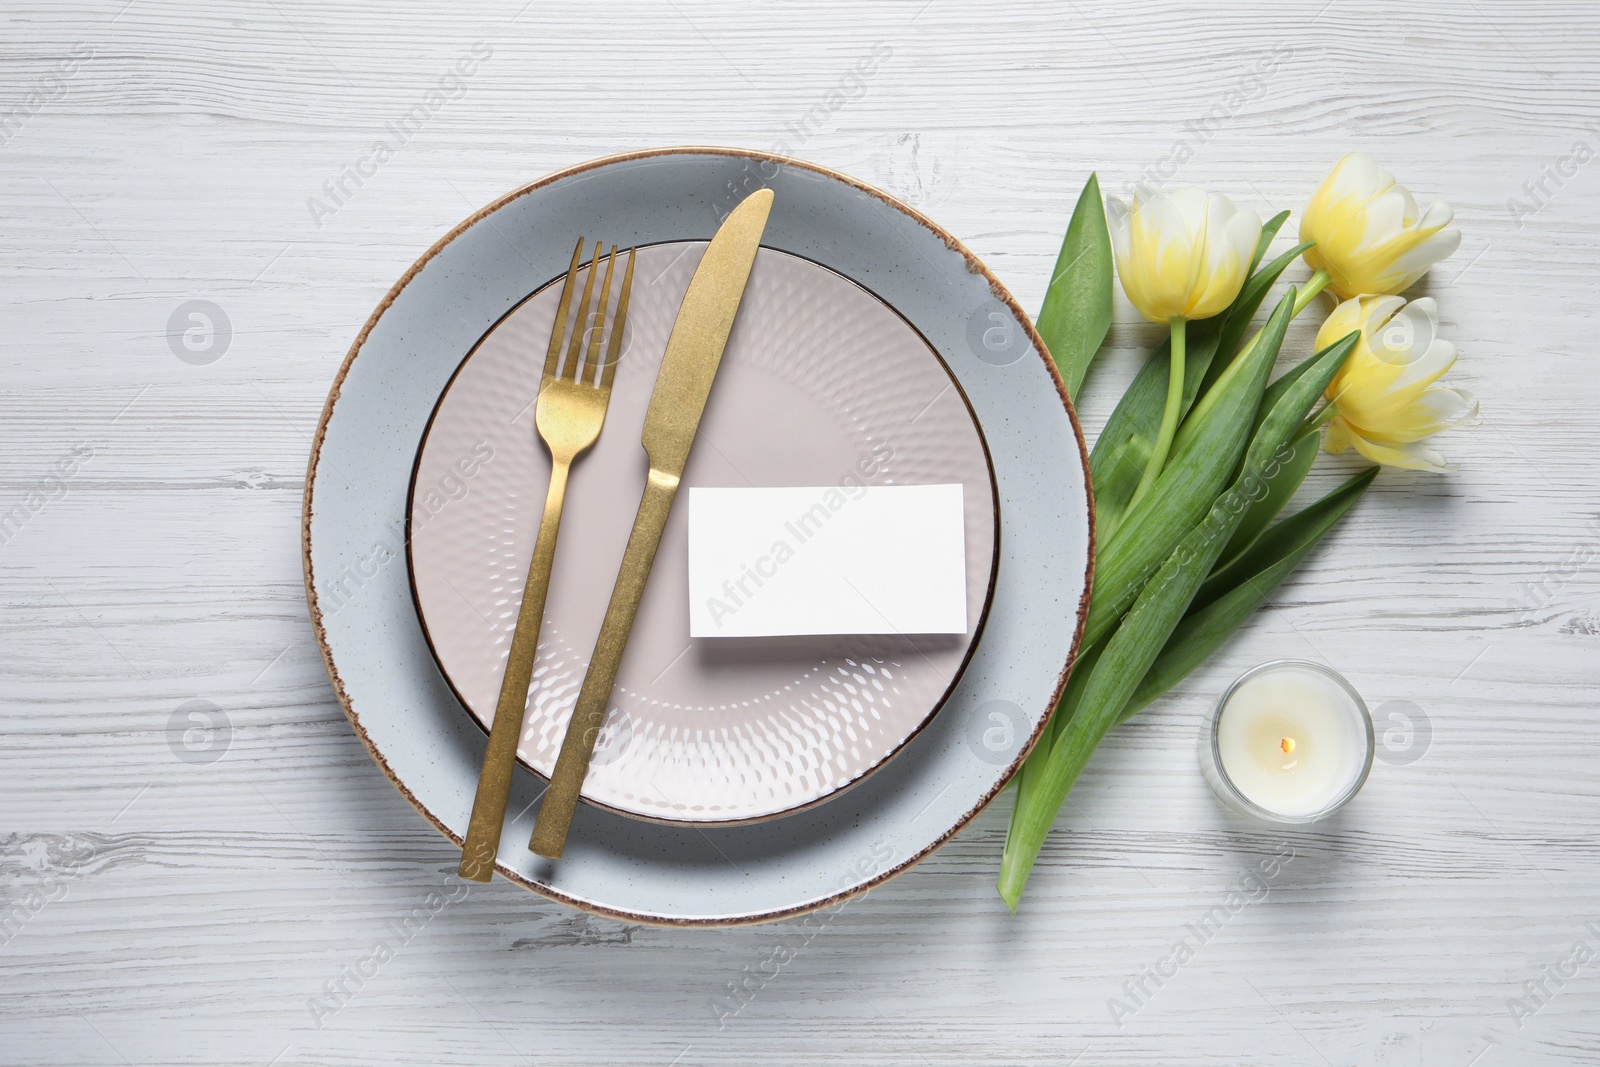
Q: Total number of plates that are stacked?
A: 2